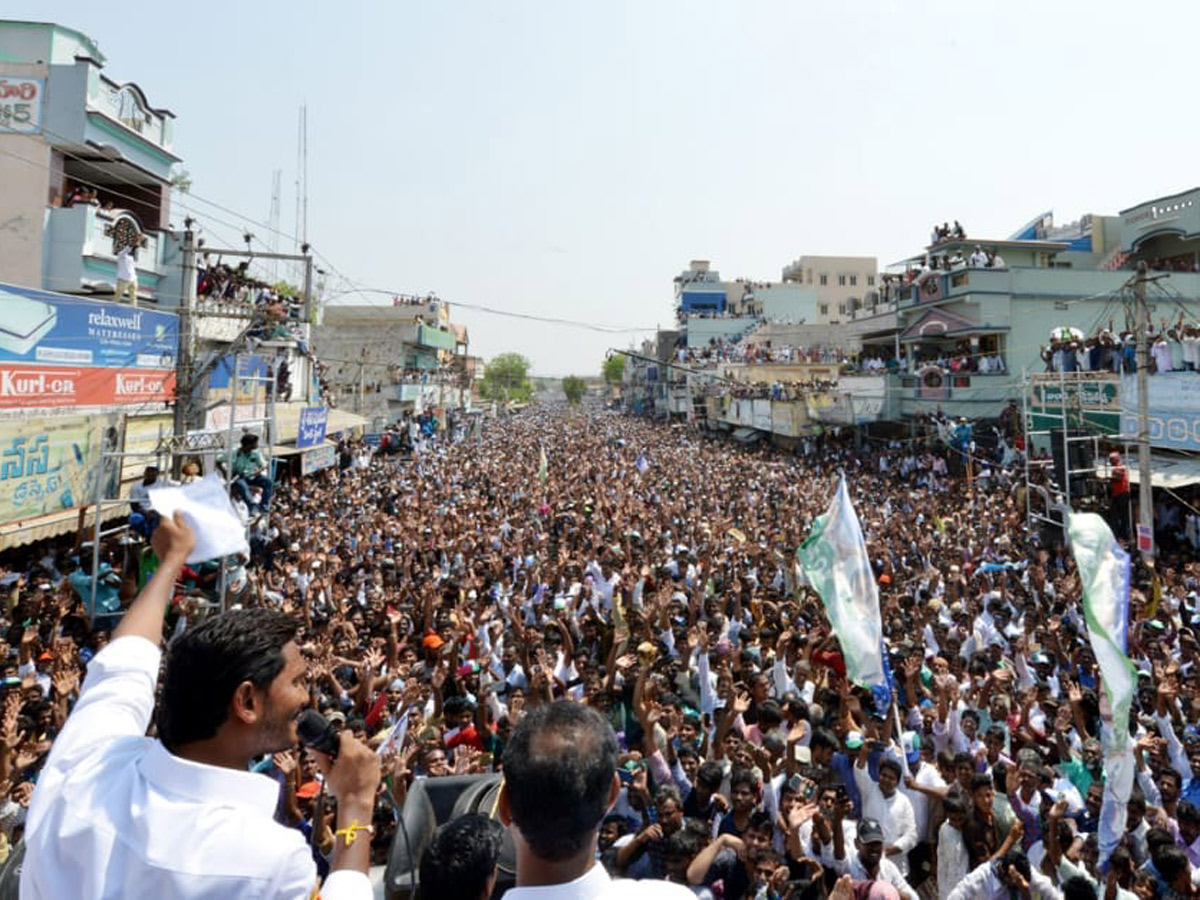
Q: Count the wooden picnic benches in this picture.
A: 0